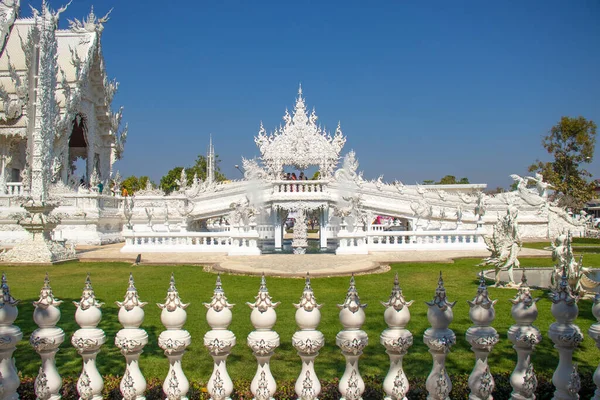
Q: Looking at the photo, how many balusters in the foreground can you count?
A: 15